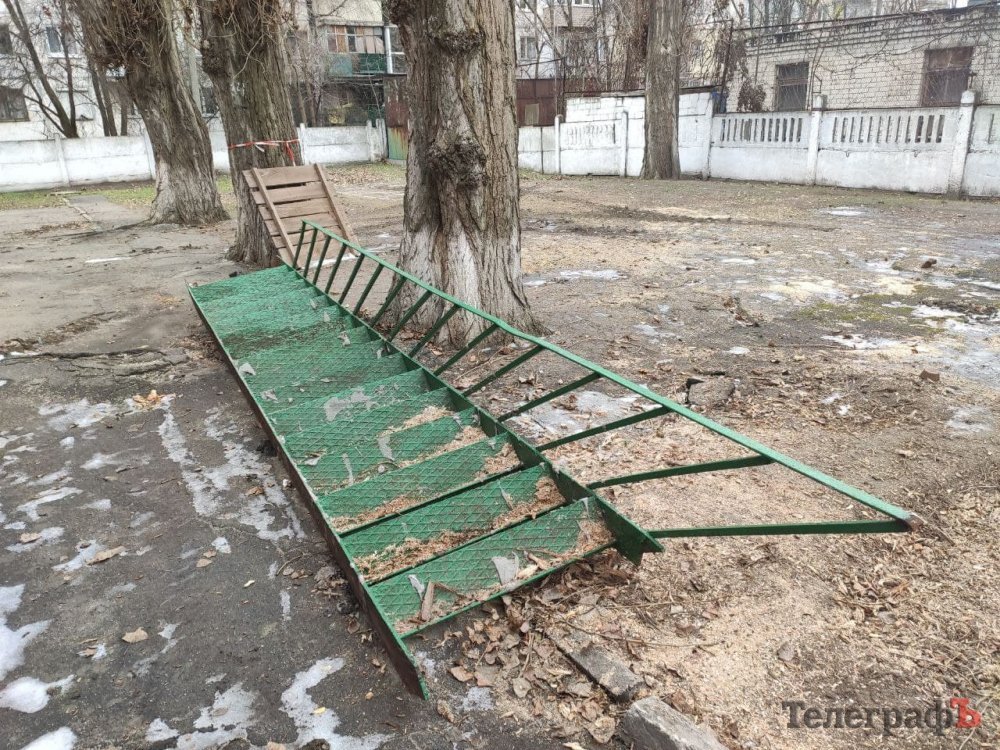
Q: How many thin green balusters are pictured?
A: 15